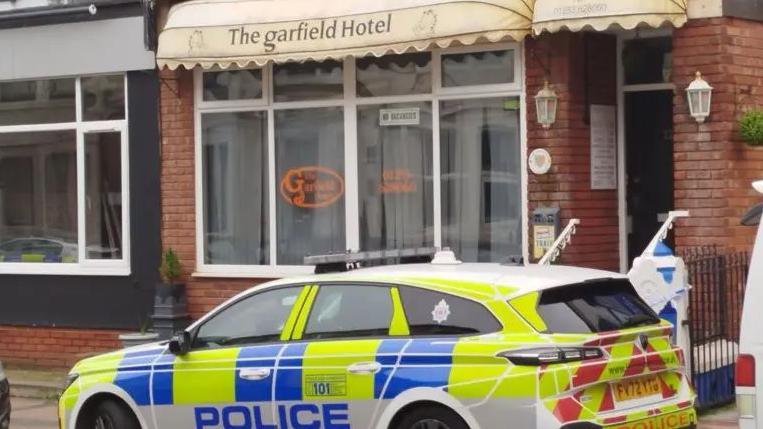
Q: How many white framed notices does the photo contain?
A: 2